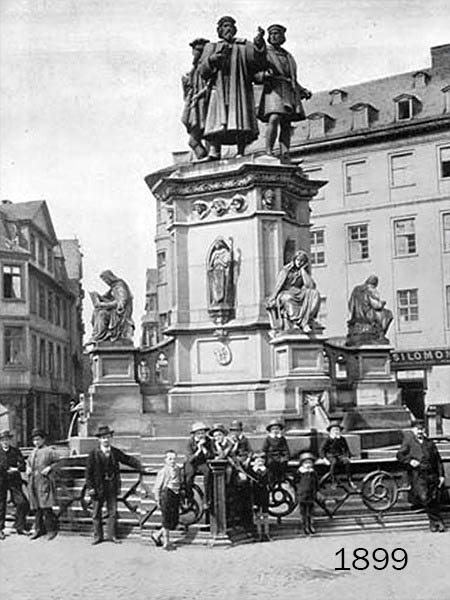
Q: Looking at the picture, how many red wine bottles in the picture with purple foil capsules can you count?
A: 0